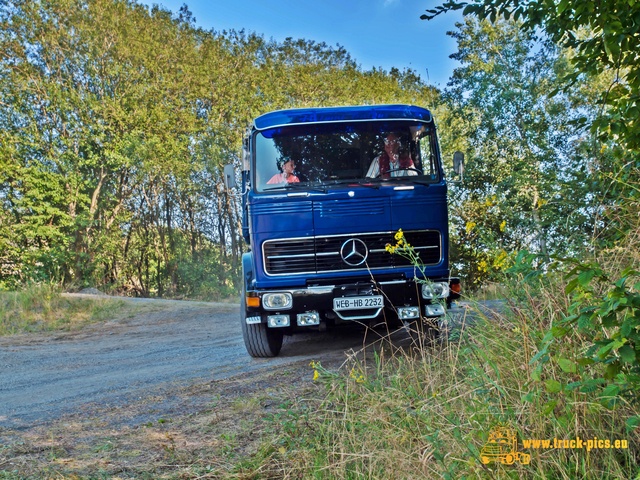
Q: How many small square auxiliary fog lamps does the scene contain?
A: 4